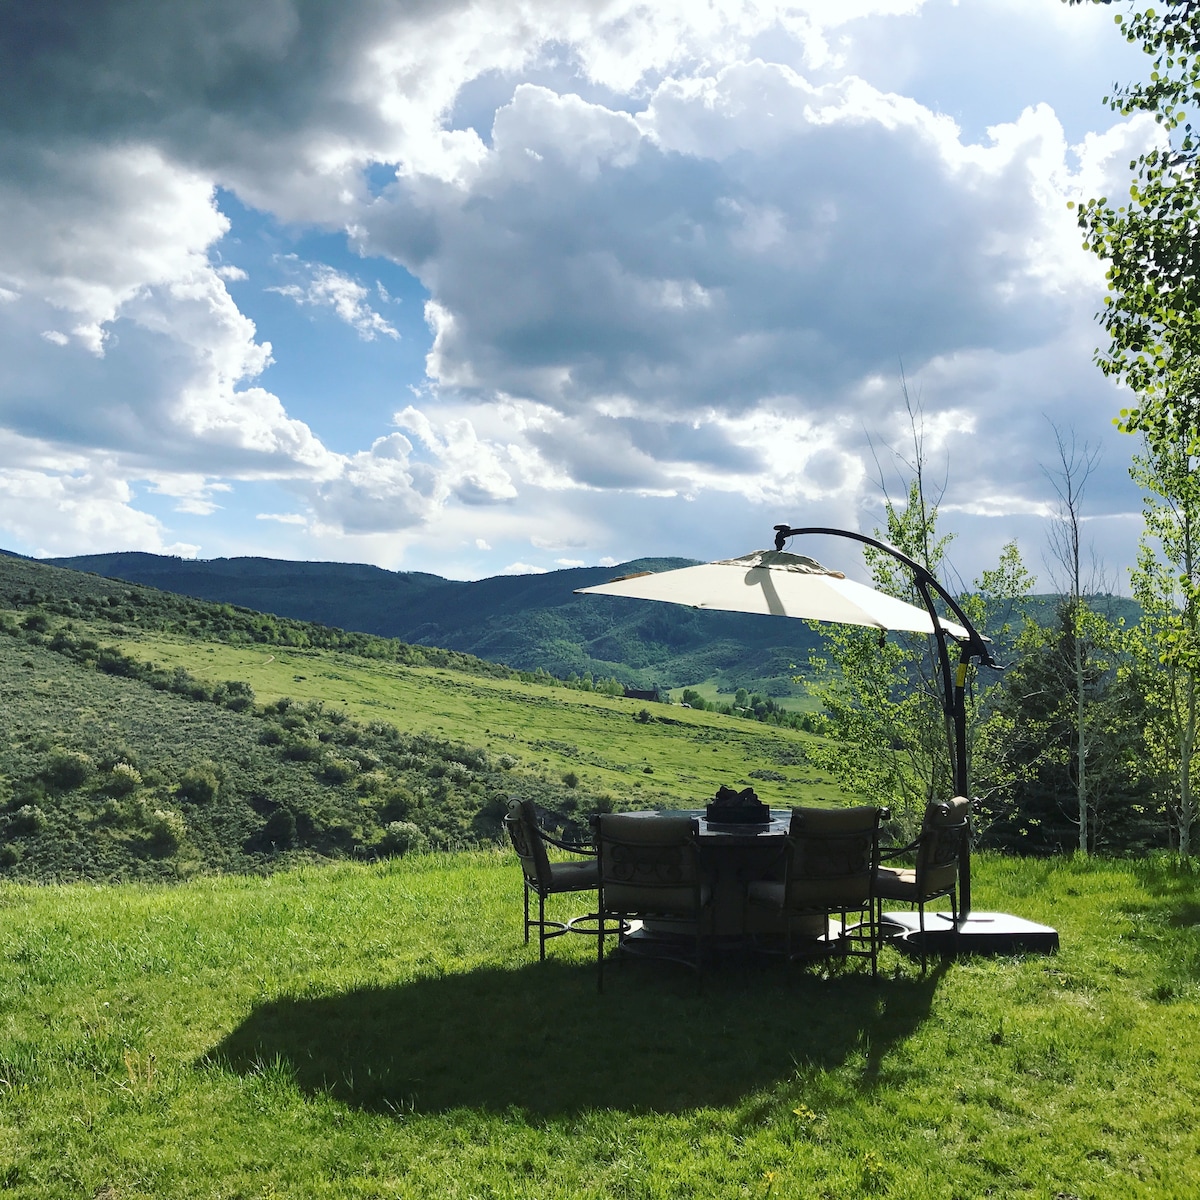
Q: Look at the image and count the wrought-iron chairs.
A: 4